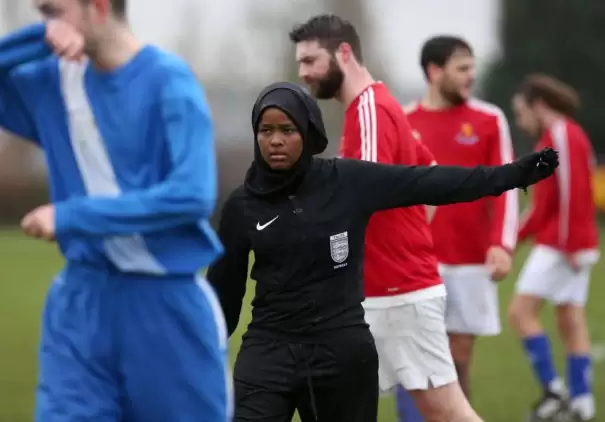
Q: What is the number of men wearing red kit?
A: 3